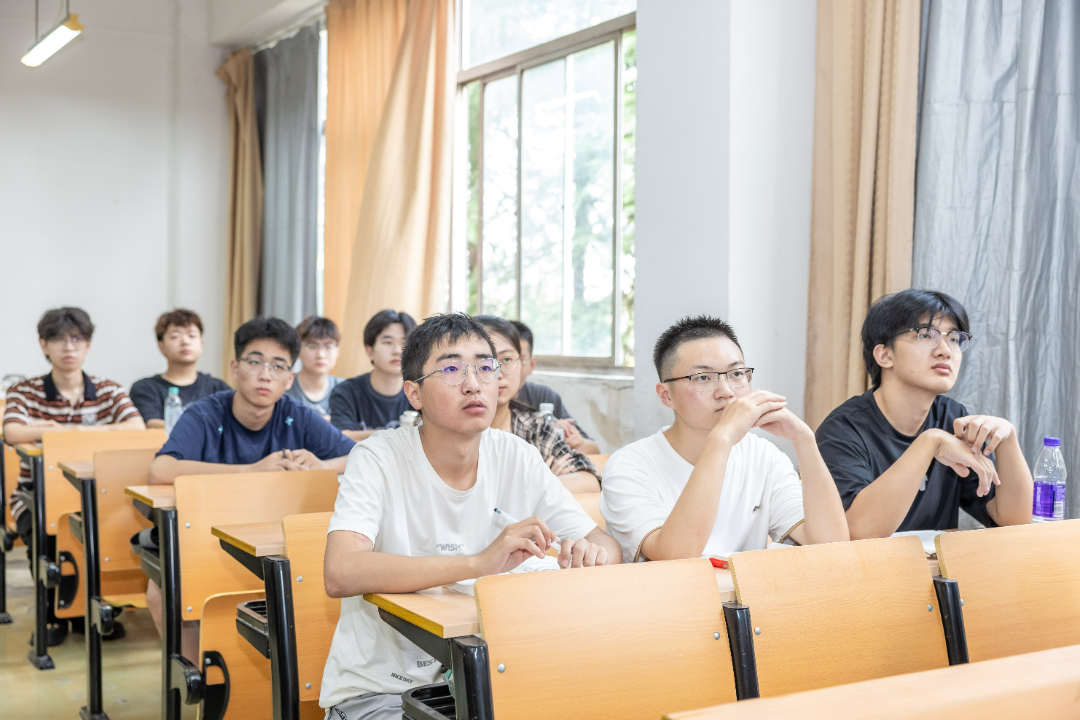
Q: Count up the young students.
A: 10